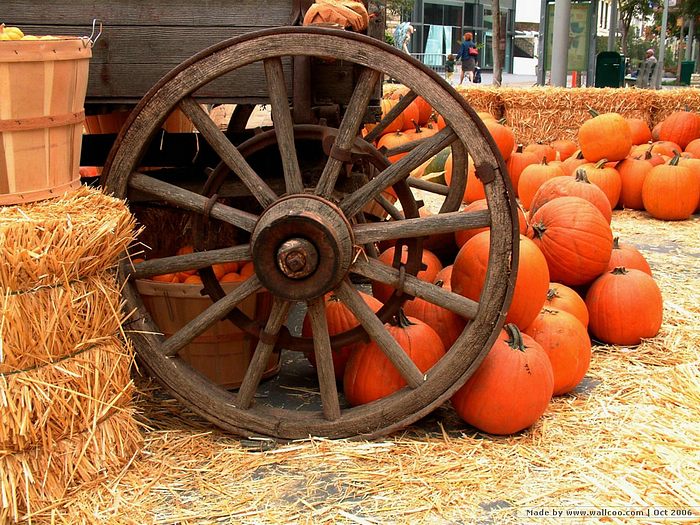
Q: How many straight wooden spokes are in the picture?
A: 12